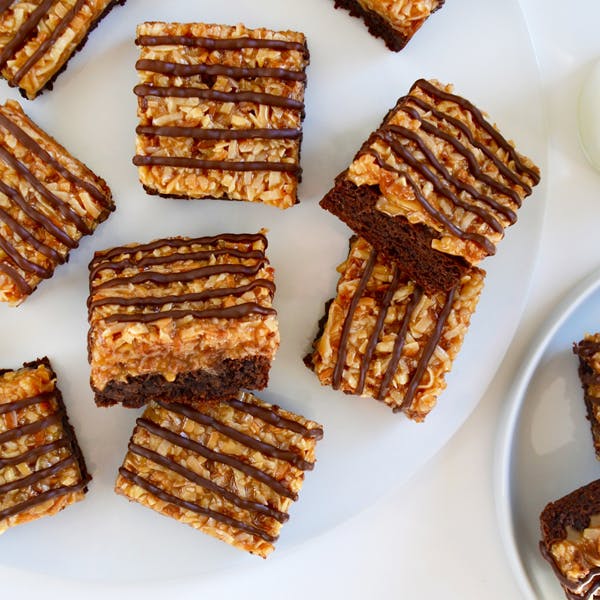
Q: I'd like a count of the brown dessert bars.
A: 11